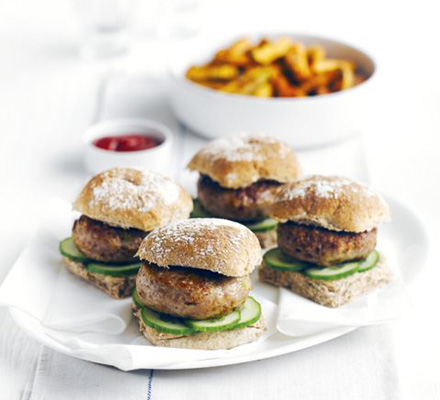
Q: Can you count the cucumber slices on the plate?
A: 11